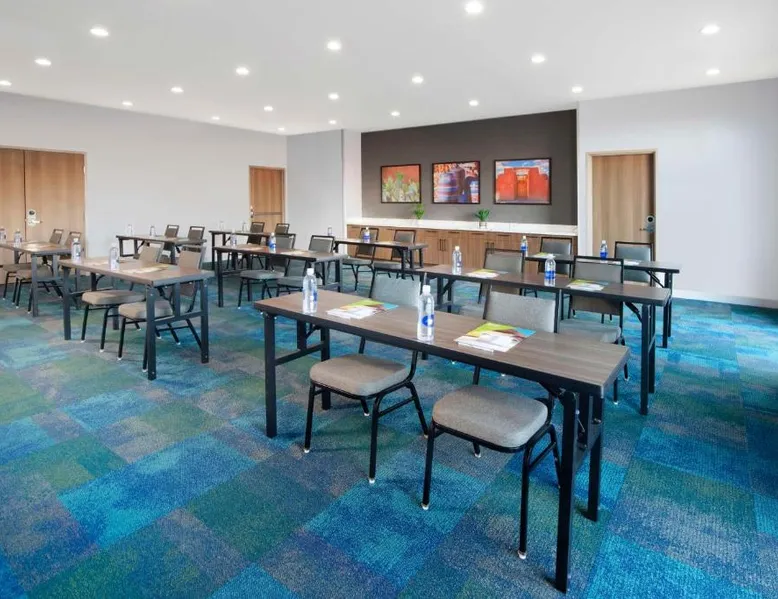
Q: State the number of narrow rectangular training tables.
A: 9